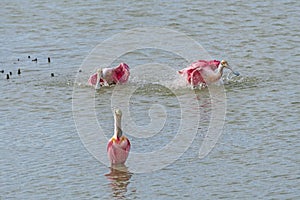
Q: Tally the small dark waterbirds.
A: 0